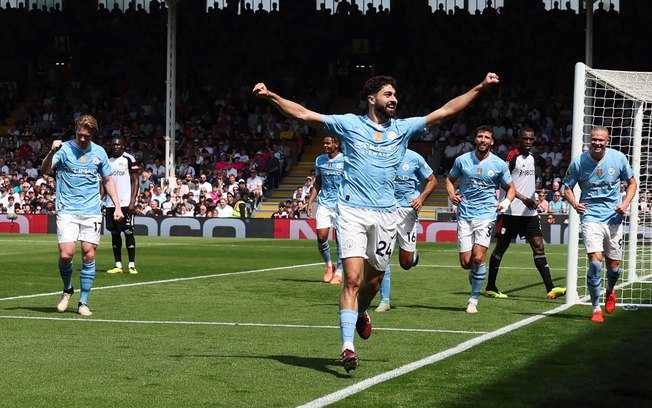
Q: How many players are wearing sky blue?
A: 6